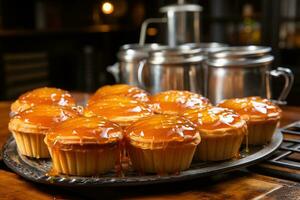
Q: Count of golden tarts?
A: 9